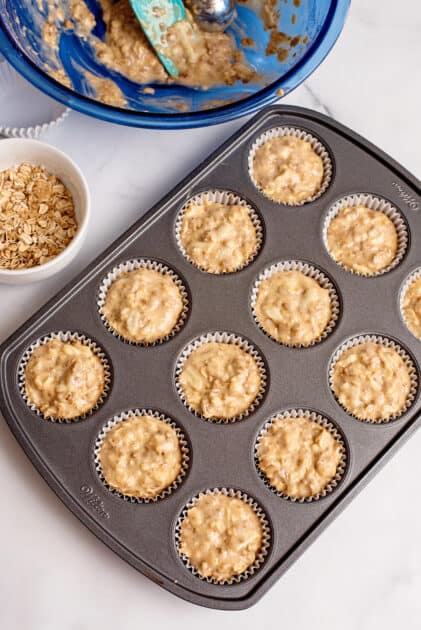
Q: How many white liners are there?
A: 12